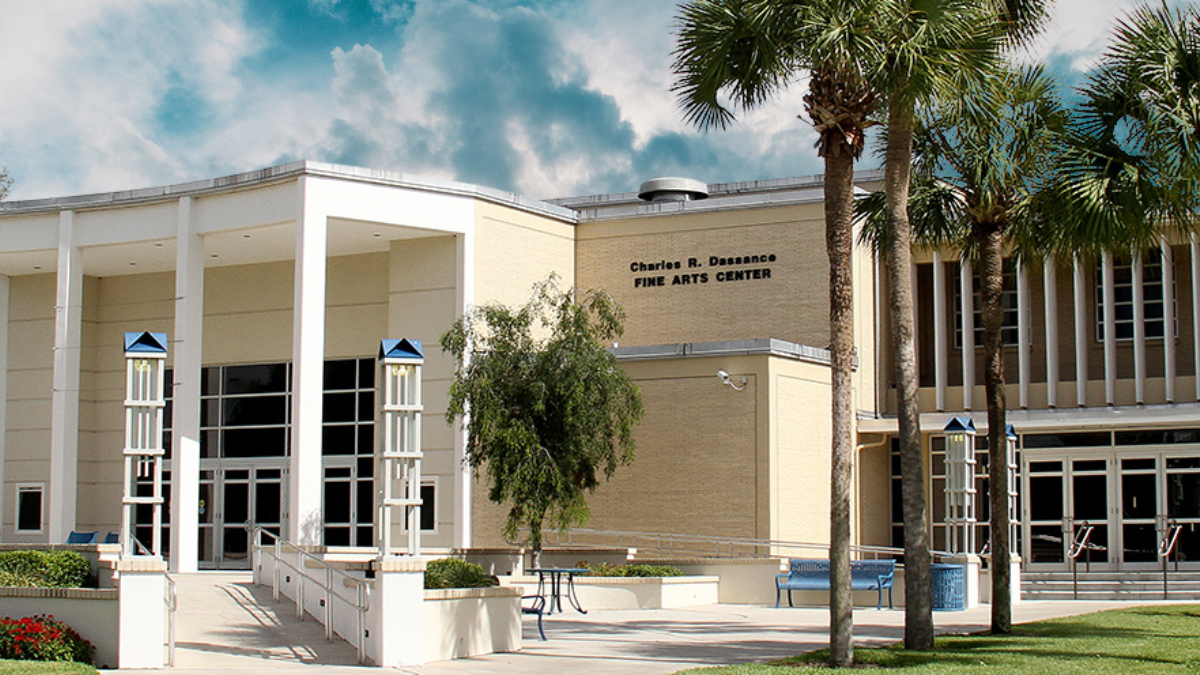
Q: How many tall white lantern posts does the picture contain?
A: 4